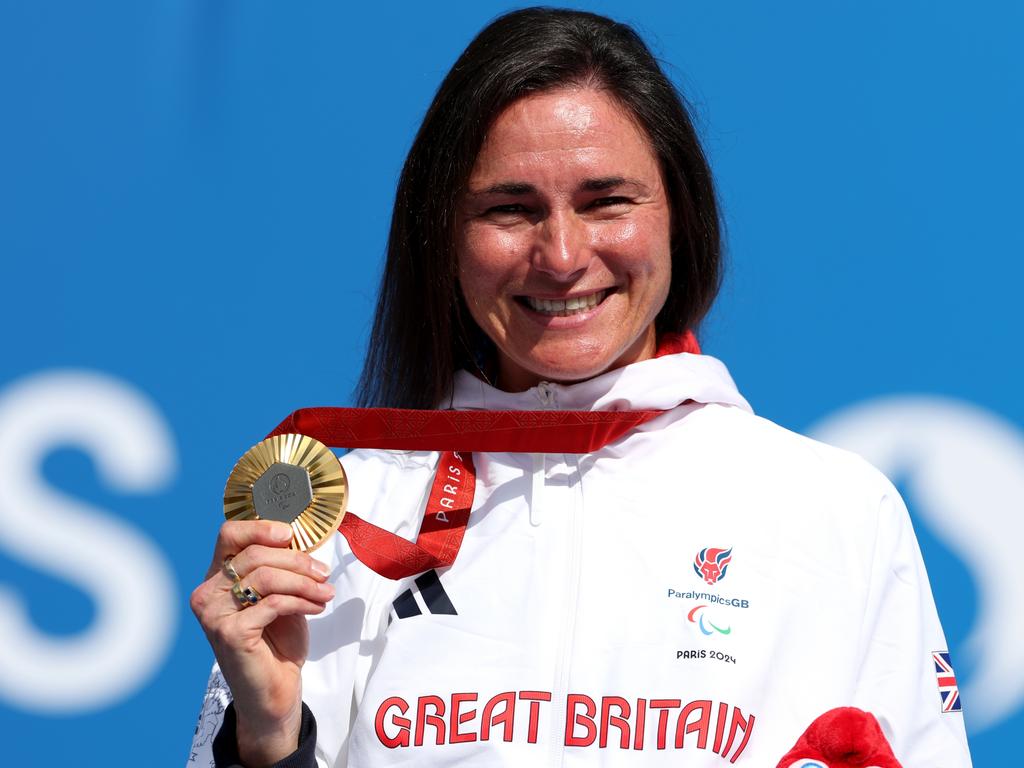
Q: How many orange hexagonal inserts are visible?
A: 0